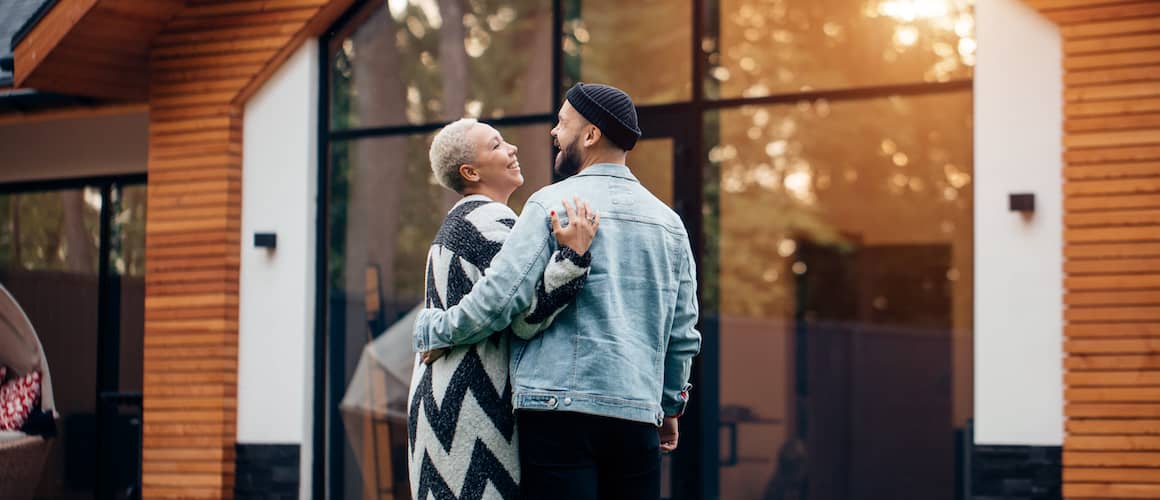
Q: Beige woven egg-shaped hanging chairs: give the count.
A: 1